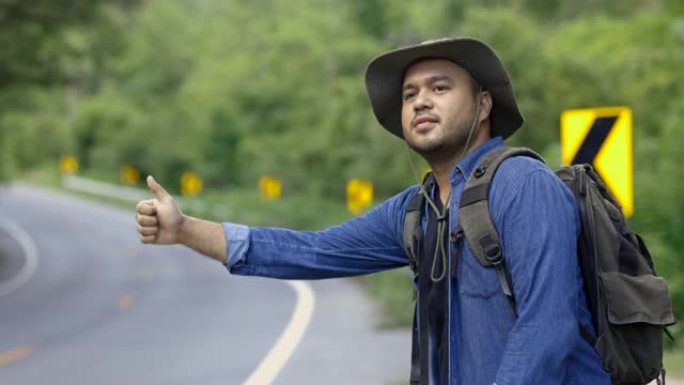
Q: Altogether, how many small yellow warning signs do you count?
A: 5